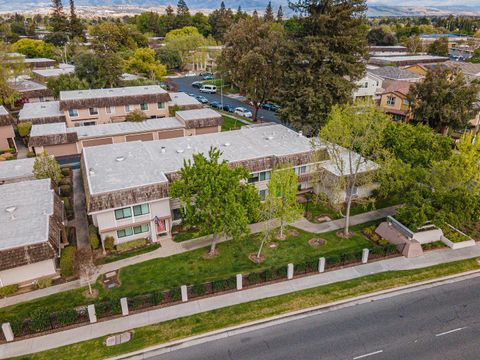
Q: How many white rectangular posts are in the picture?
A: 8